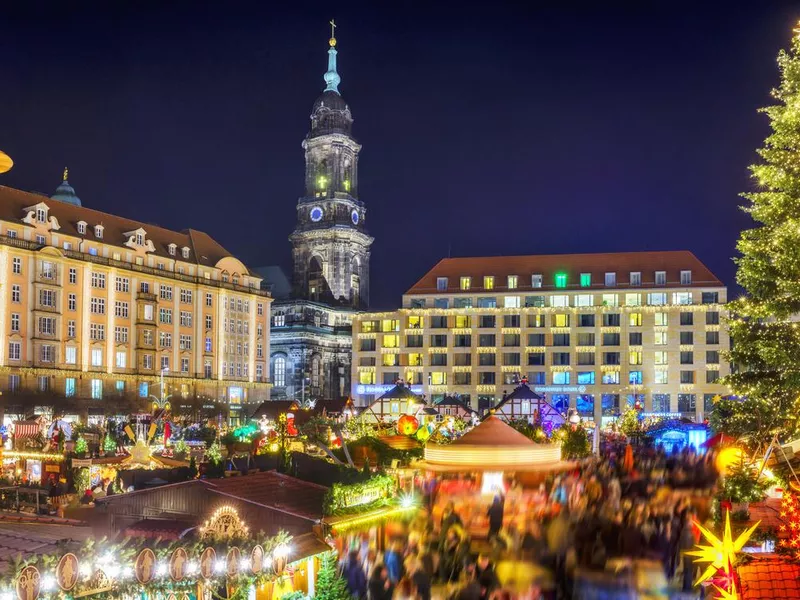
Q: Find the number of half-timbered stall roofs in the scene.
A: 3